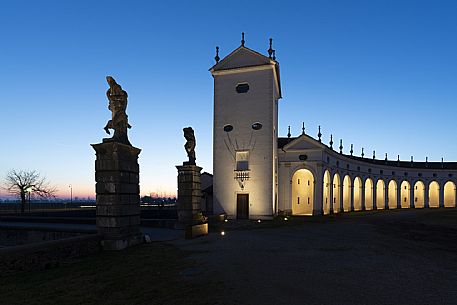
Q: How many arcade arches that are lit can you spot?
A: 12